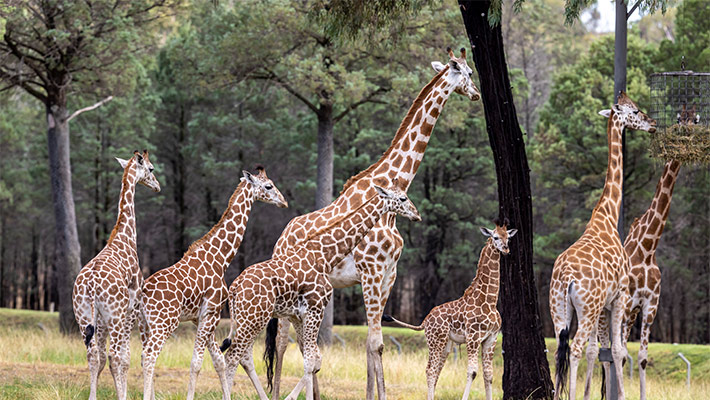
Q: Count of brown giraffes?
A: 7